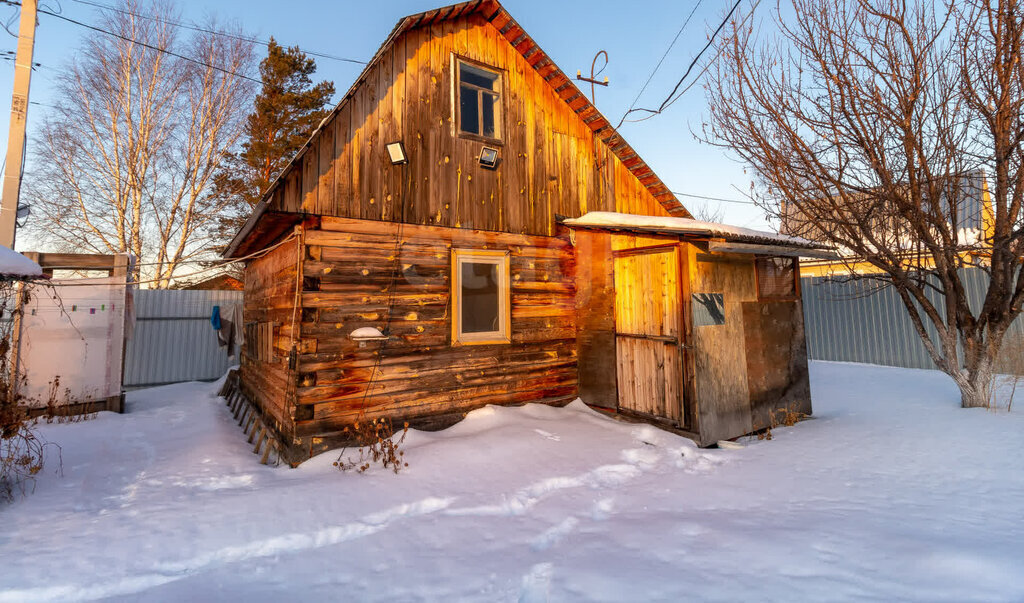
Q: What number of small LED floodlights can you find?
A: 2